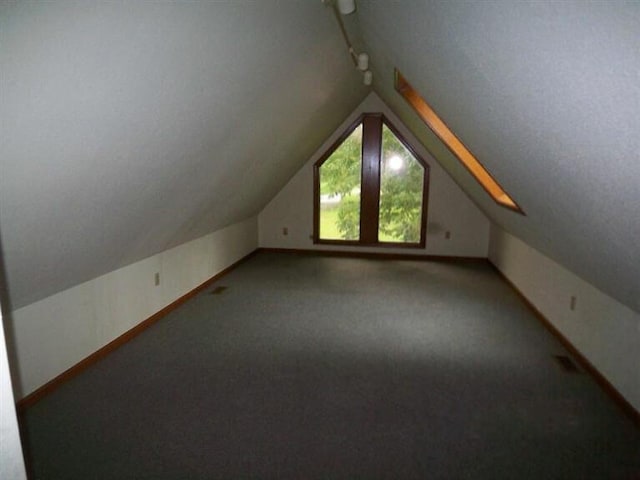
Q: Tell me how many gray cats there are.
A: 0